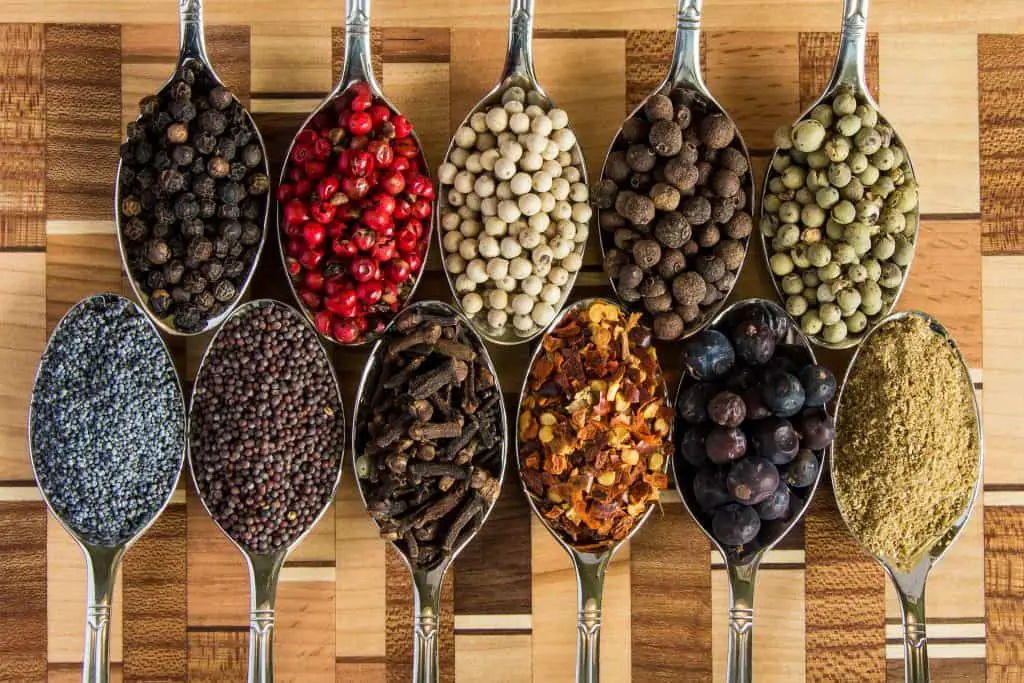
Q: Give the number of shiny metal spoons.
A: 11